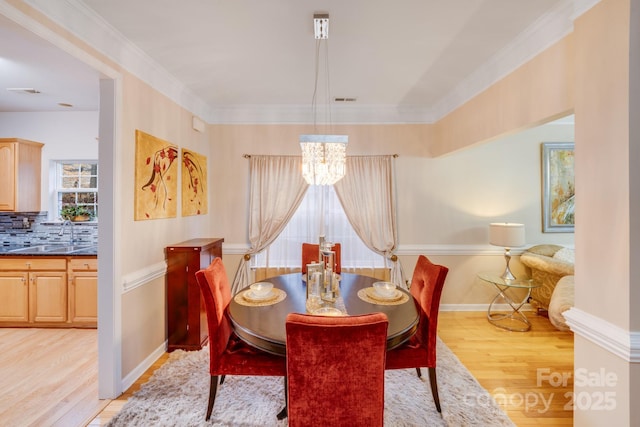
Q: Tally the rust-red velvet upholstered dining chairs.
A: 4